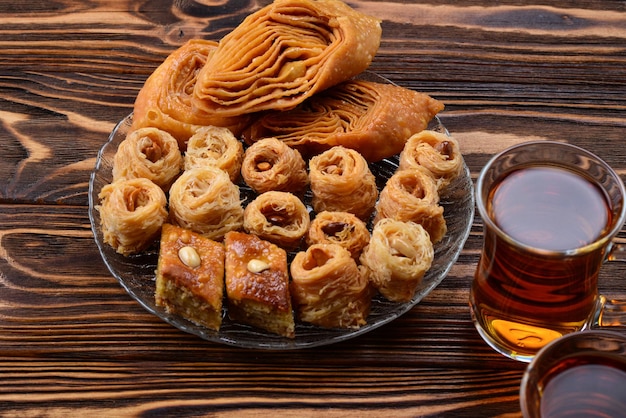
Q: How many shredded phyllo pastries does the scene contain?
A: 12